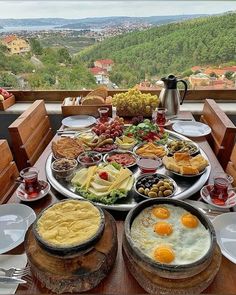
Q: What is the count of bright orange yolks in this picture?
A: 4